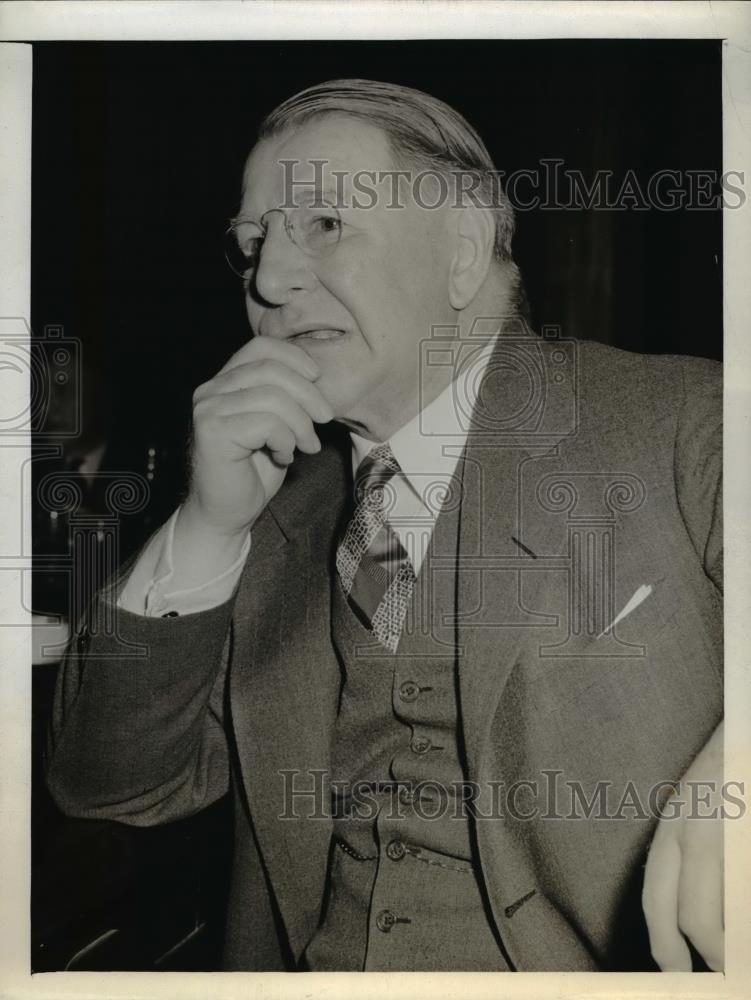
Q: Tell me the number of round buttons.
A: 5